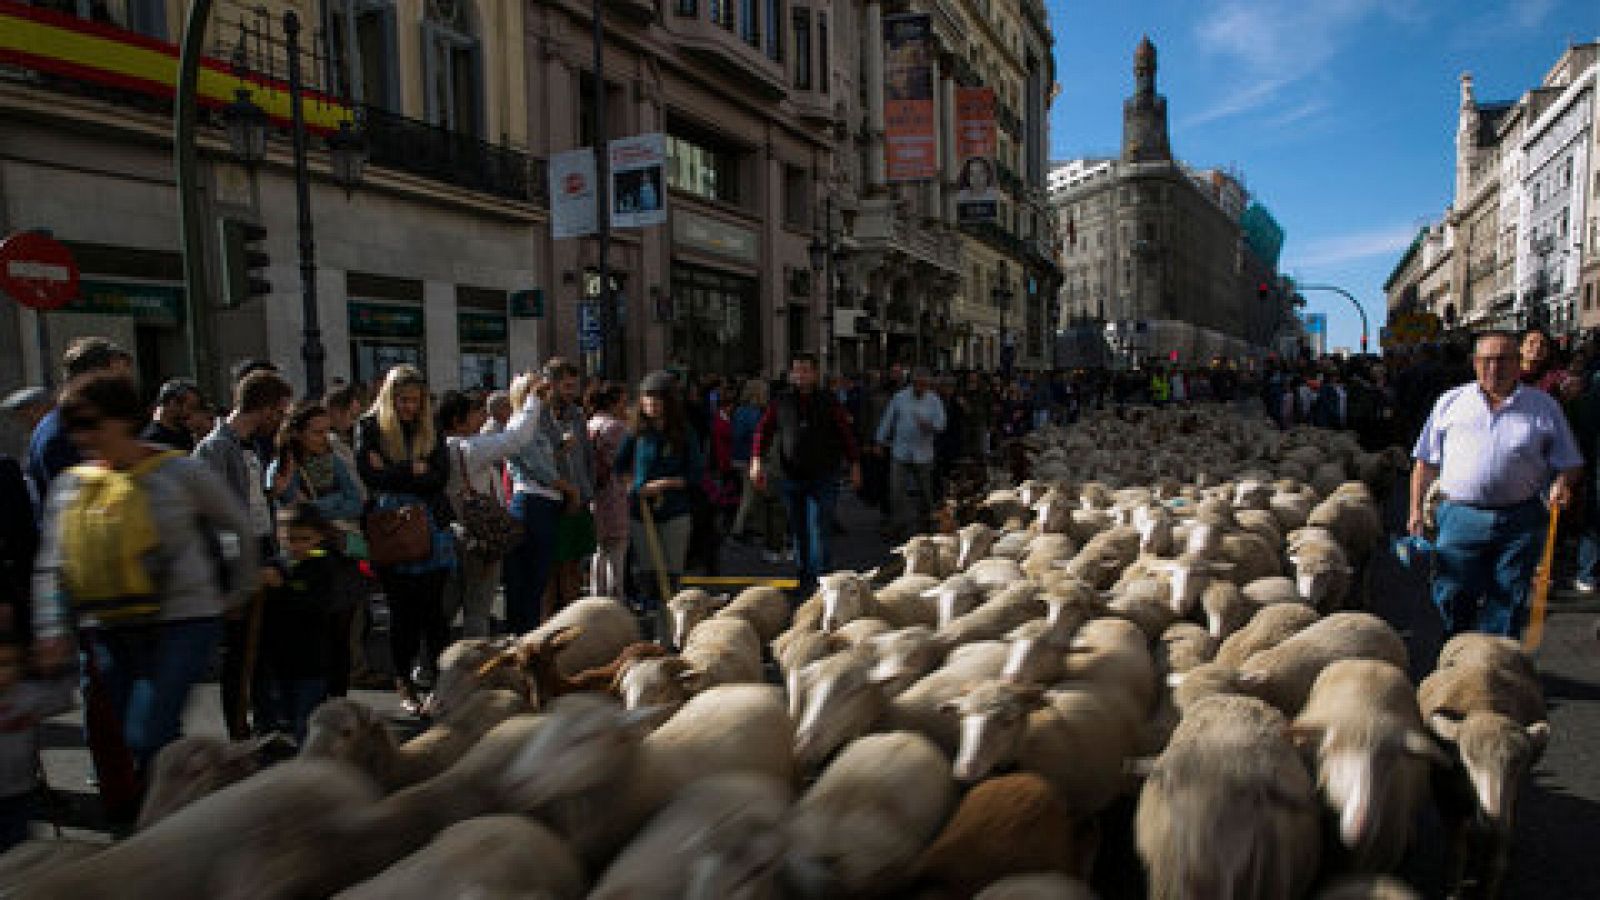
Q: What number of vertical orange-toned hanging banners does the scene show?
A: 2